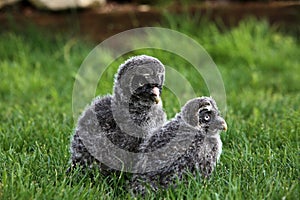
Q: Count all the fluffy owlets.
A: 2